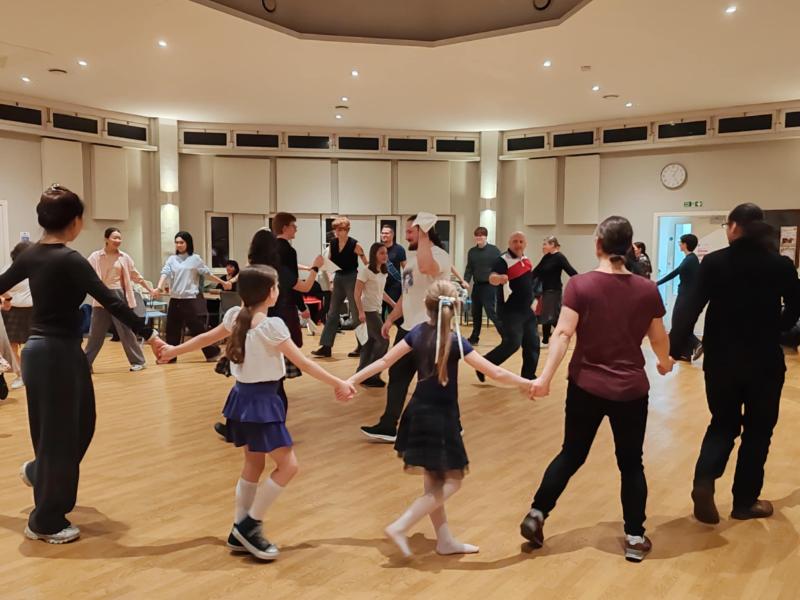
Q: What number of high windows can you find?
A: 15